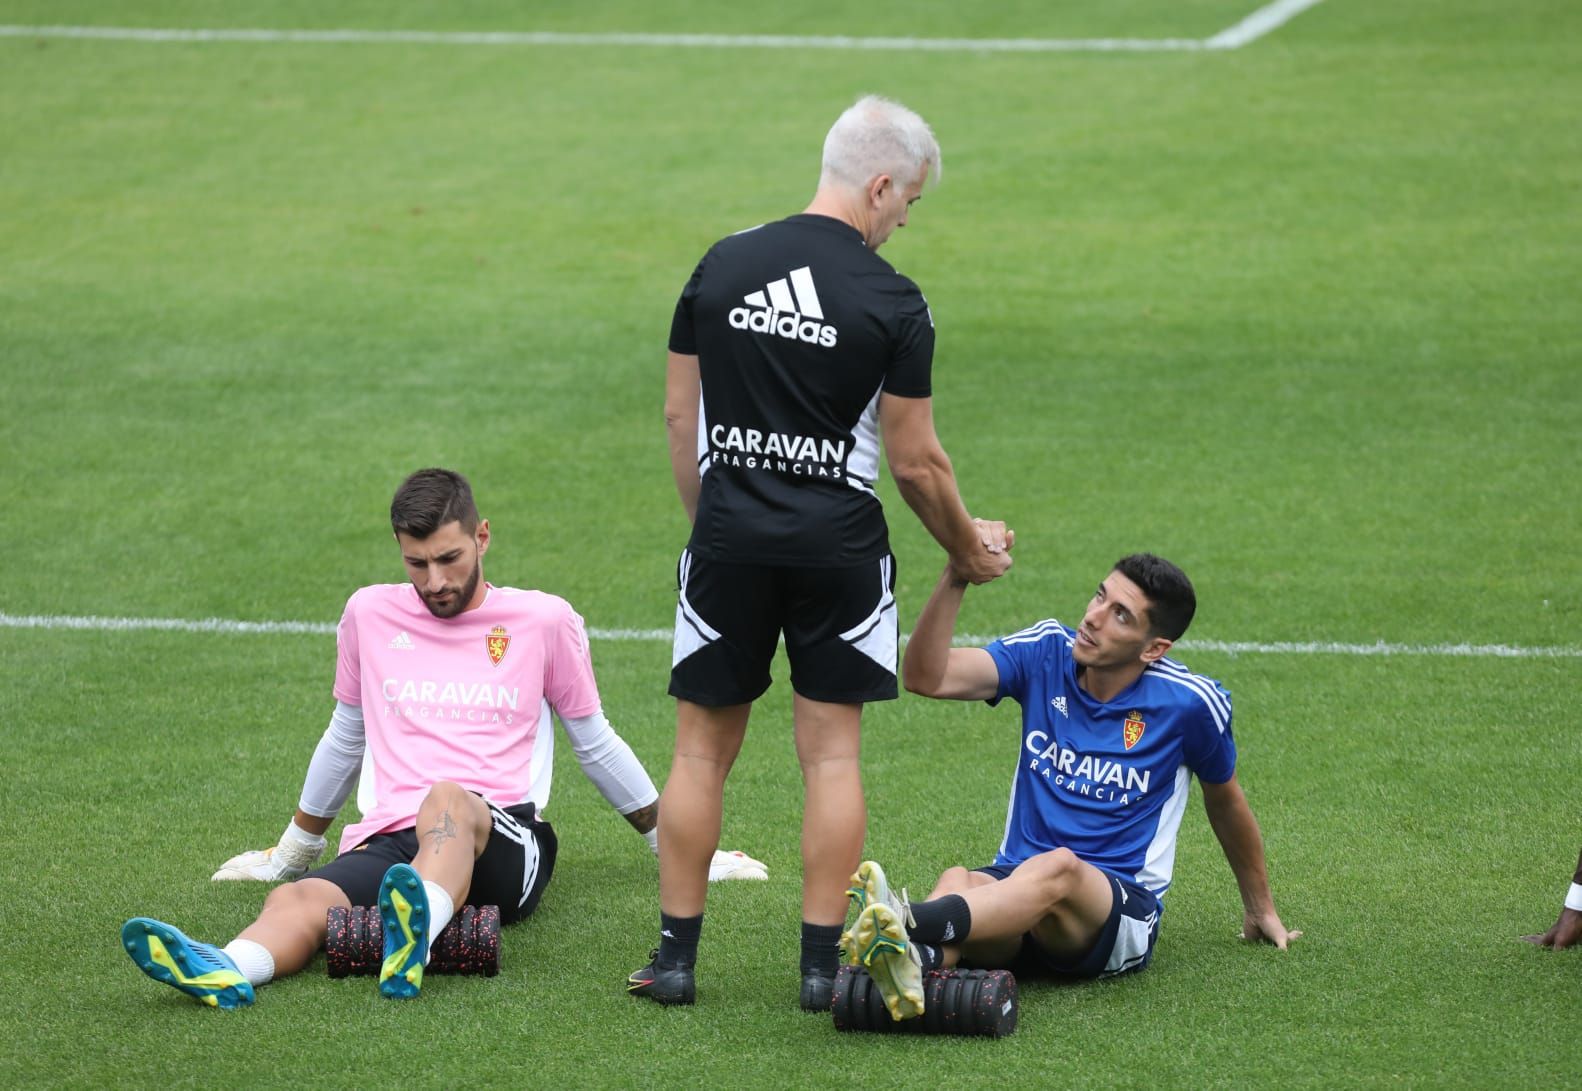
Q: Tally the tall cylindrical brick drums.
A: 0